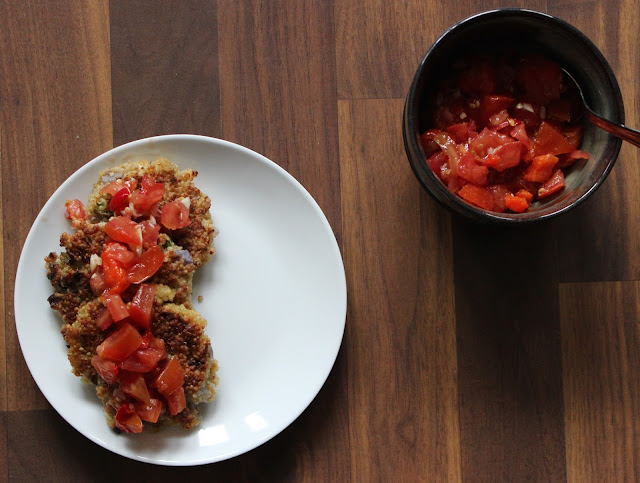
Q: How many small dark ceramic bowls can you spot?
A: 1